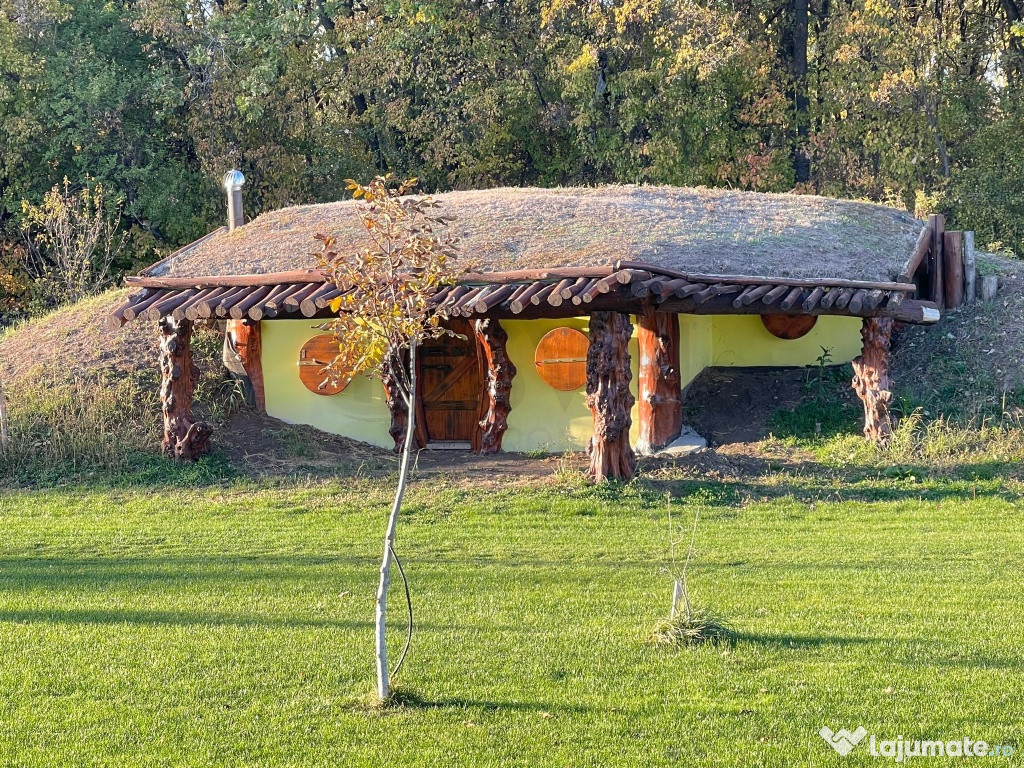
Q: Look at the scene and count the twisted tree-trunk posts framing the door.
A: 2